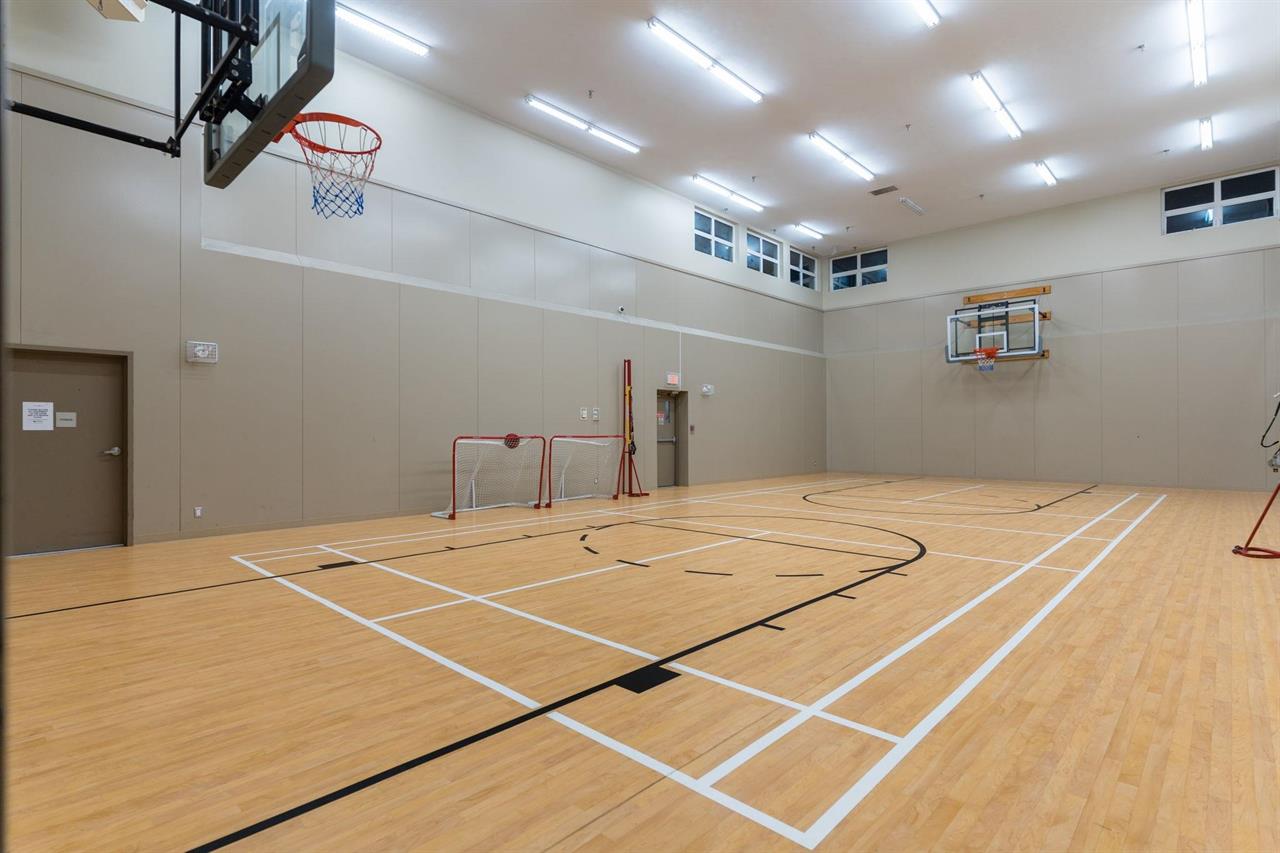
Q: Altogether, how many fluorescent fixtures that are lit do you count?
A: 11